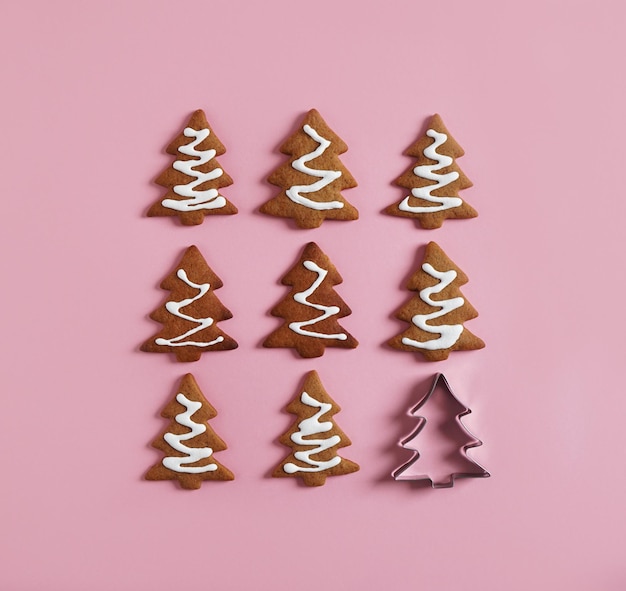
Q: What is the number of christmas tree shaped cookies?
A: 8